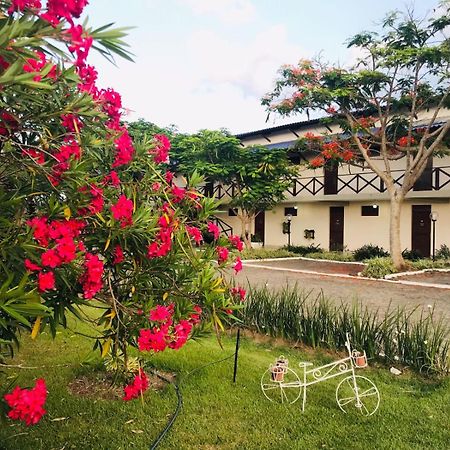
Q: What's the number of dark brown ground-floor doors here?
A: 3